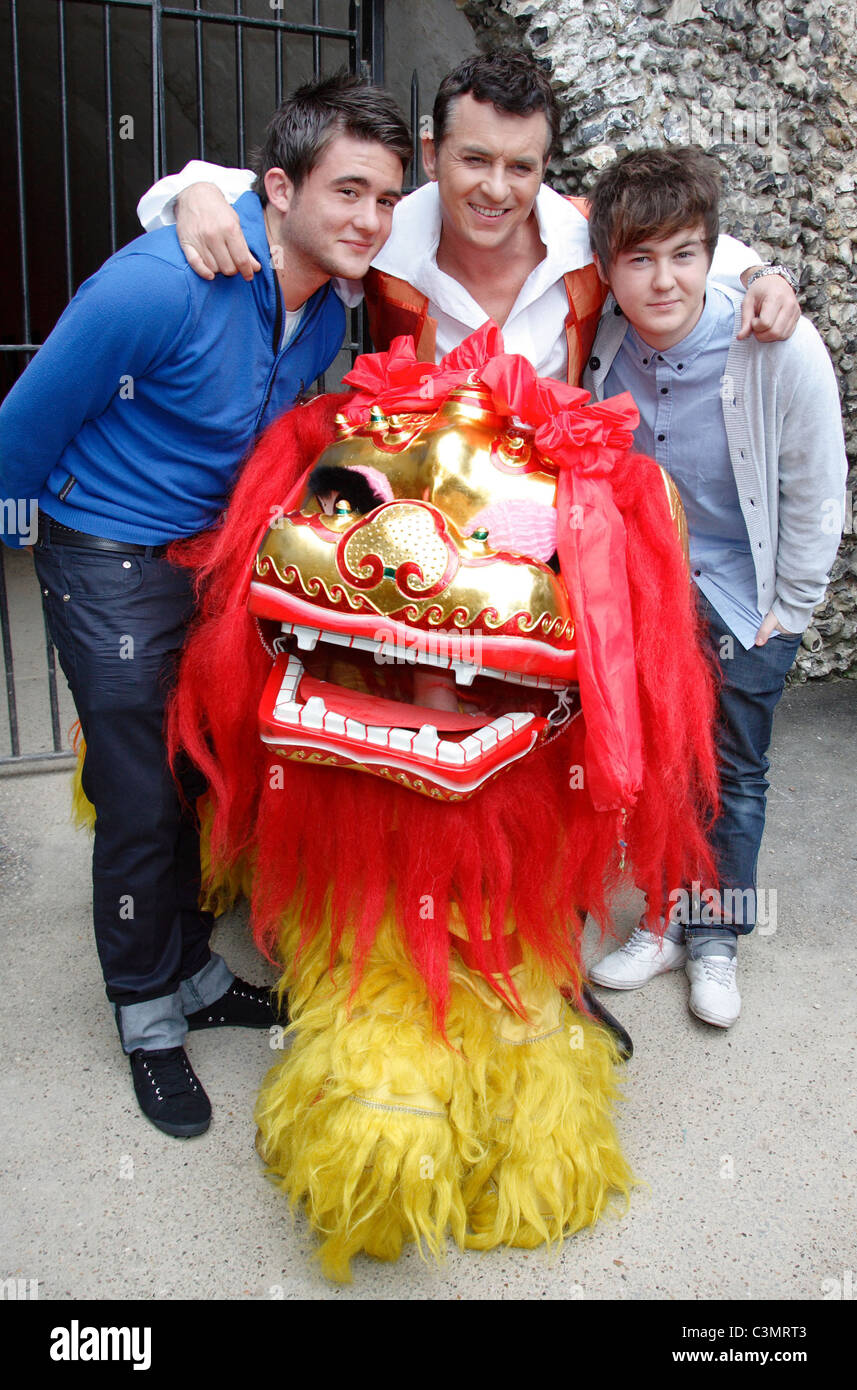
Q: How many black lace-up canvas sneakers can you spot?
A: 2